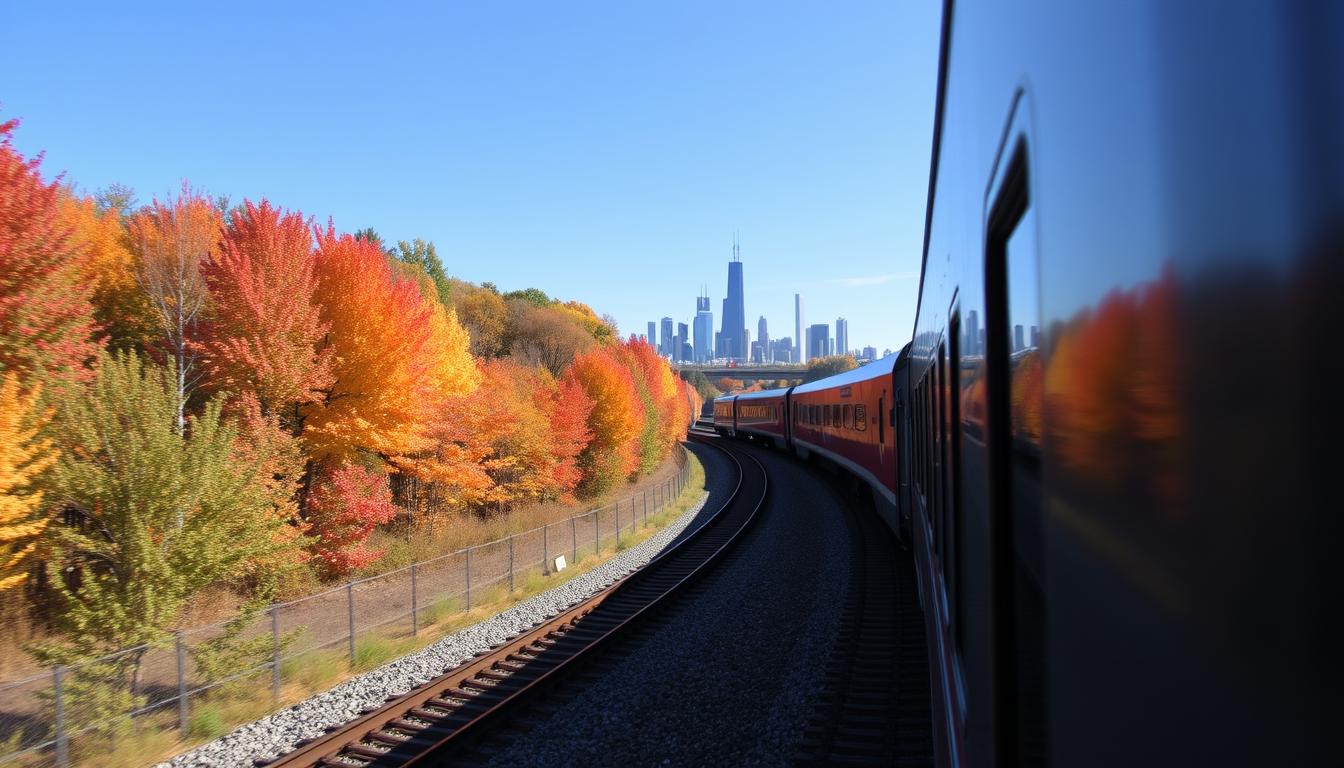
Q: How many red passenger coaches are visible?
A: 3